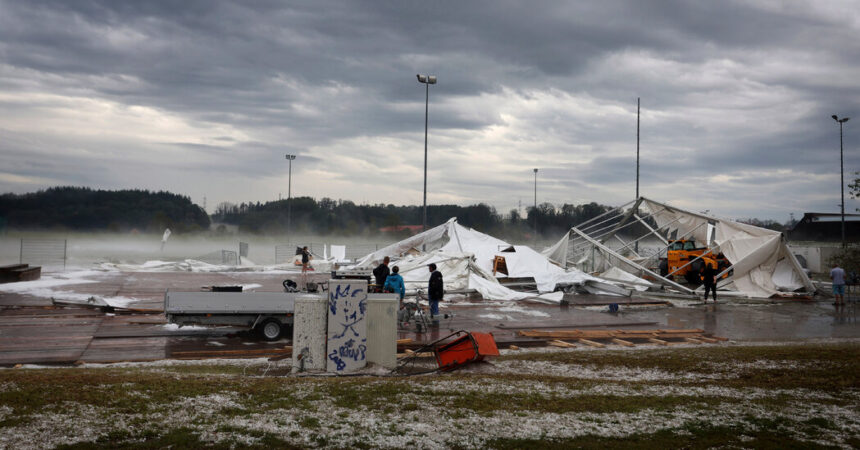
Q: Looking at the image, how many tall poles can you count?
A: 5